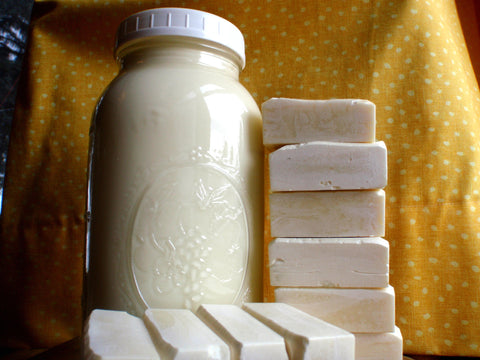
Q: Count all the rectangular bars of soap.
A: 10